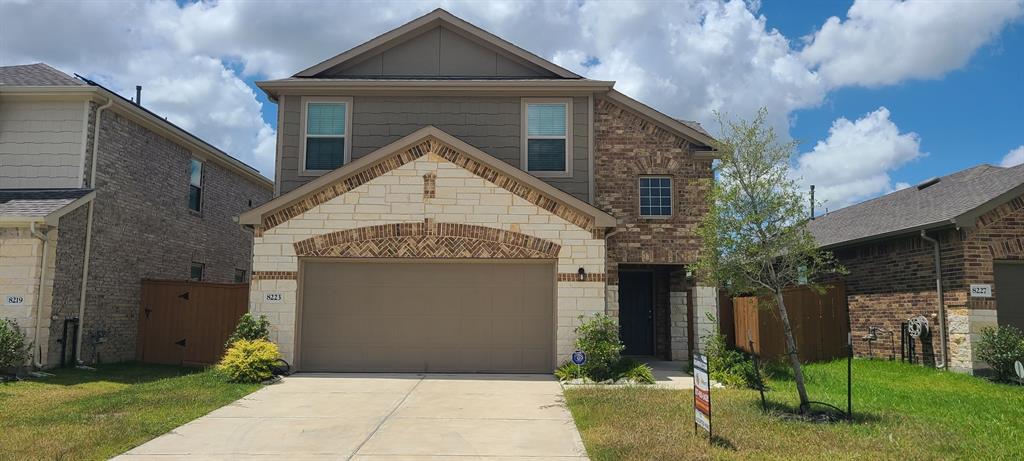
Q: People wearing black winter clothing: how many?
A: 0